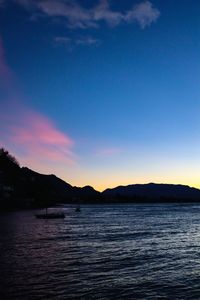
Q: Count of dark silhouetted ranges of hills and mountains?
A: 2